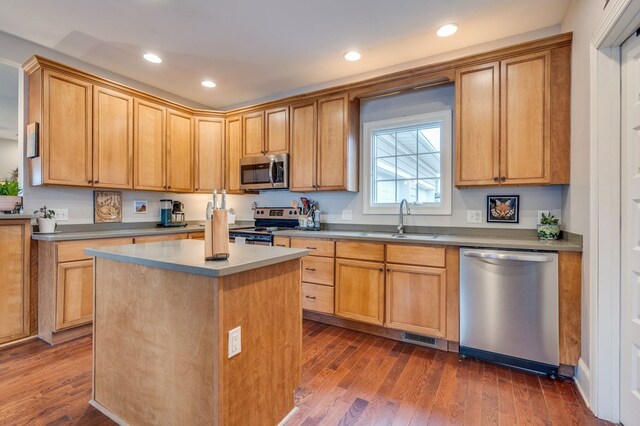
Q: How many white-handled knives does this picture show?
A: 3